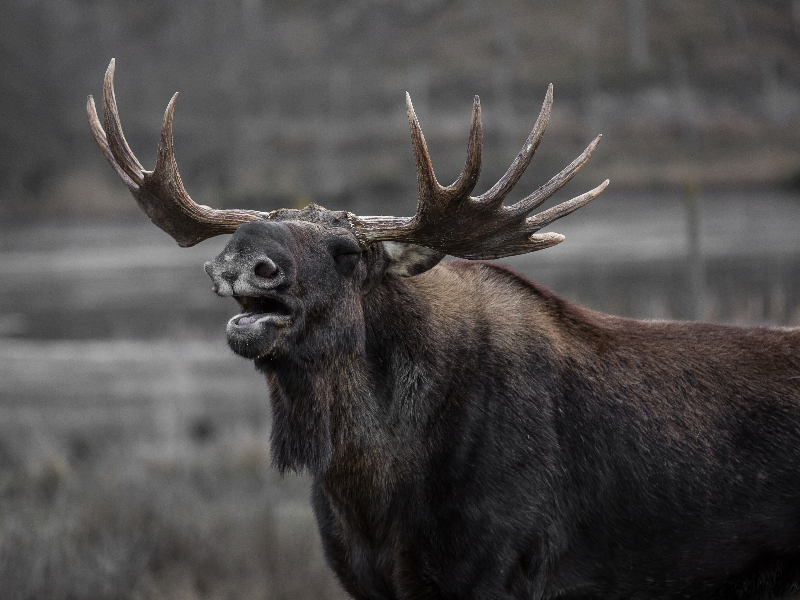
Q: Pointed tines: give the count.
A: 9